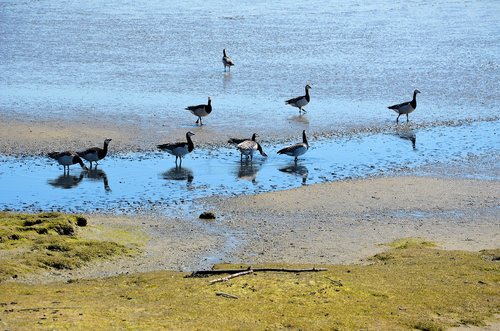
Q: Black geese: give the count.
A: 10